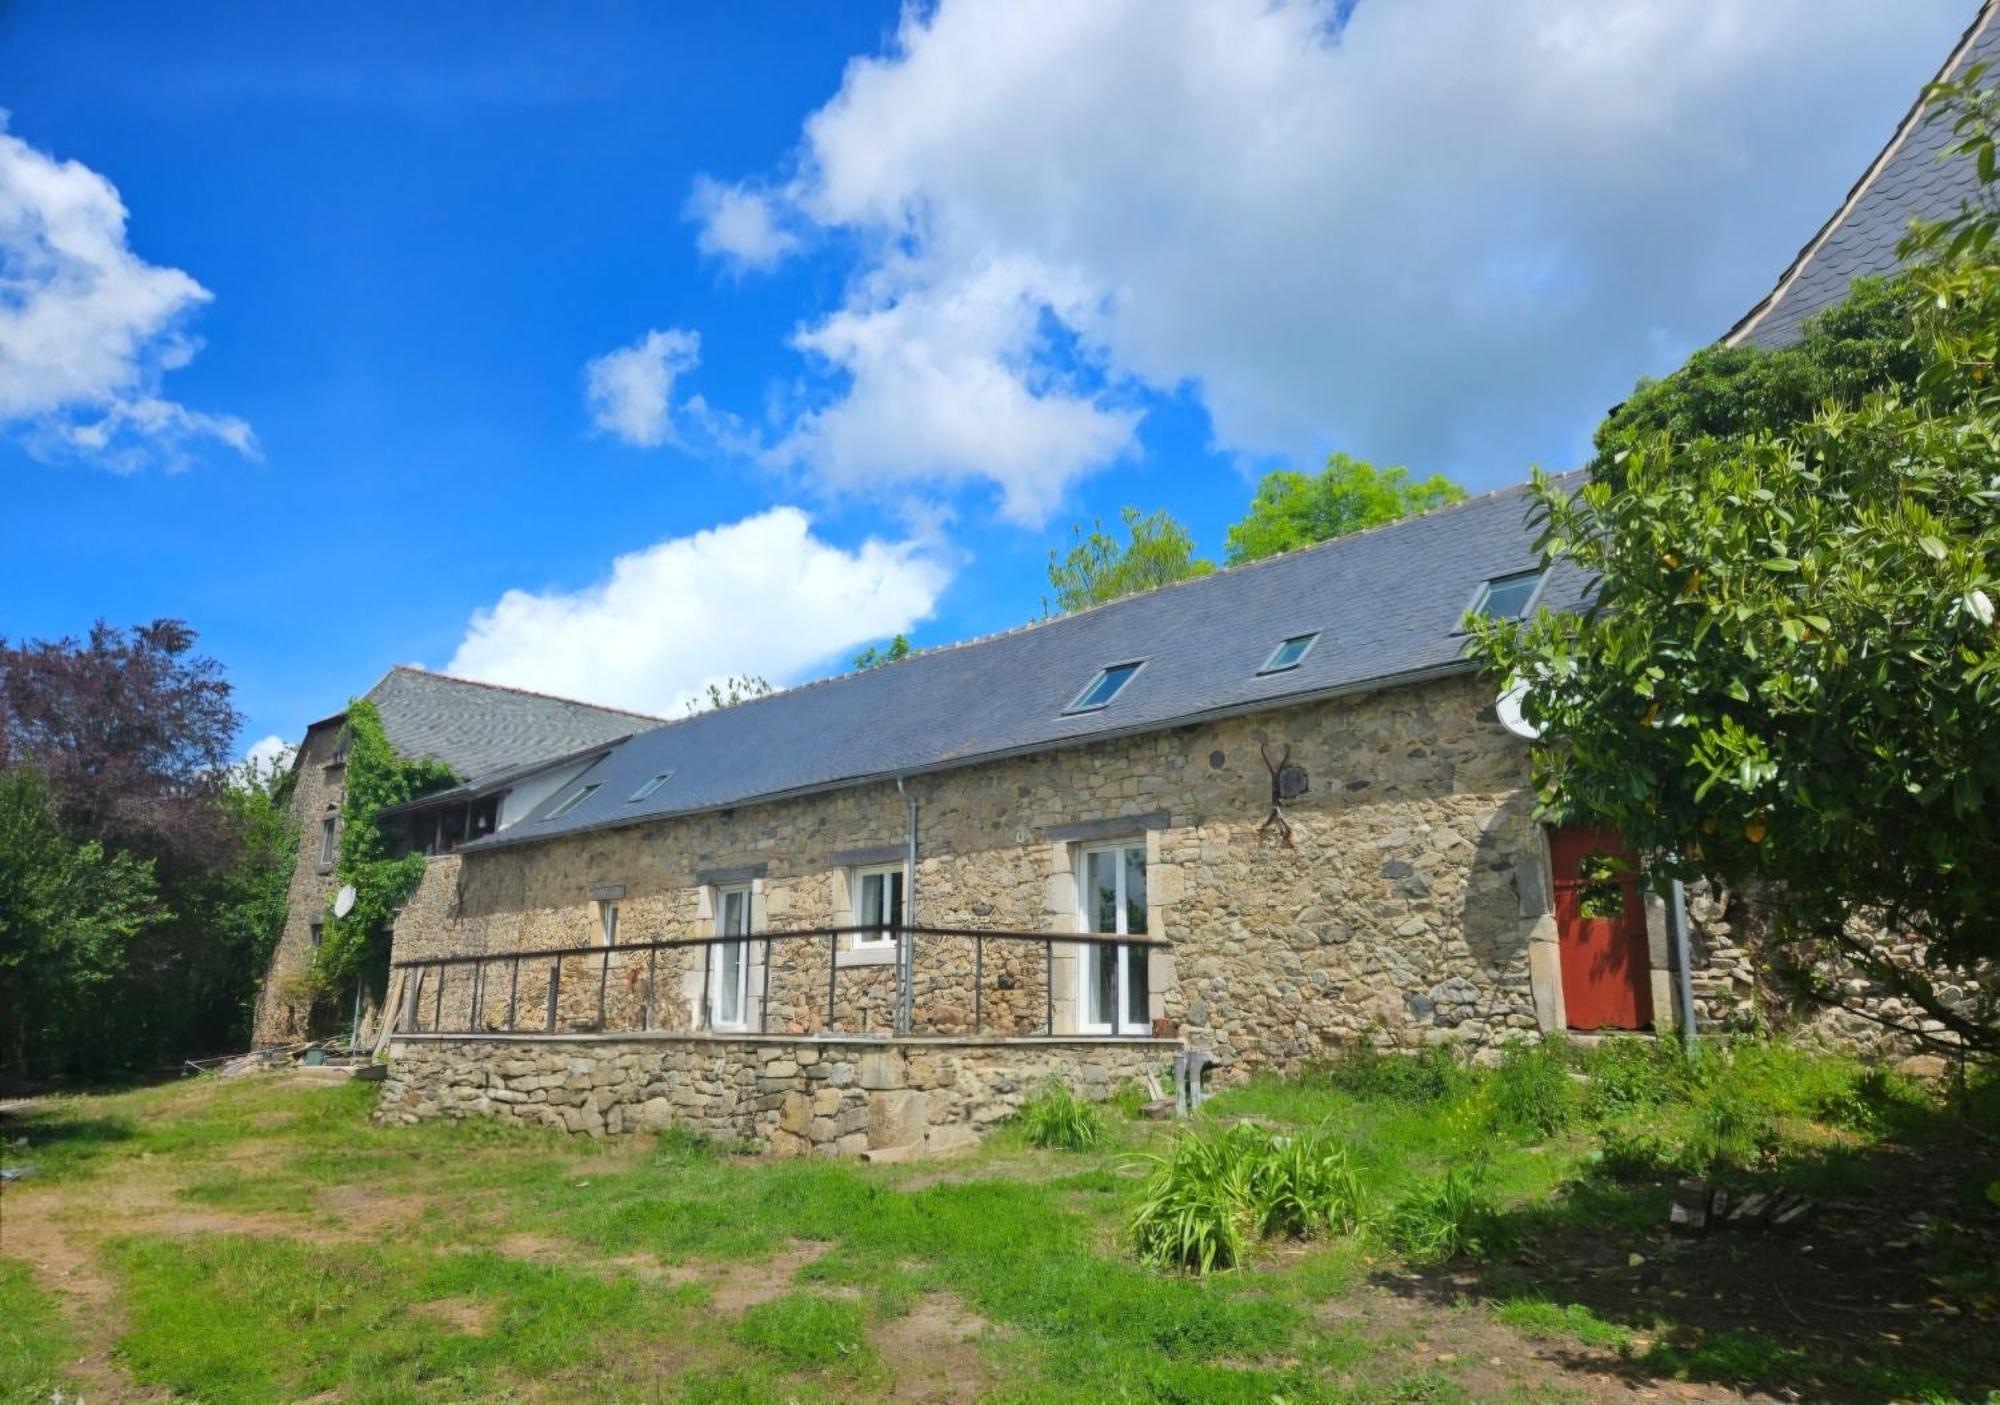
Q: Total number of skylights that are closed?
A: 5